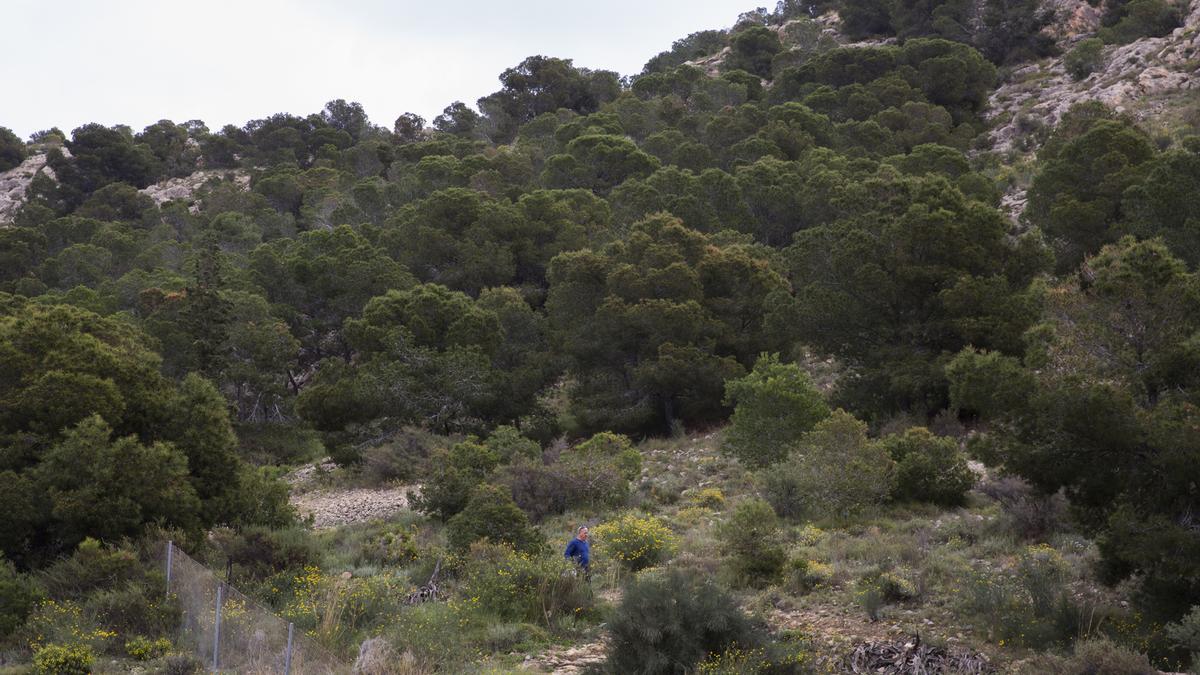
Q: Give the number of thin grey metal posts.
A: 3